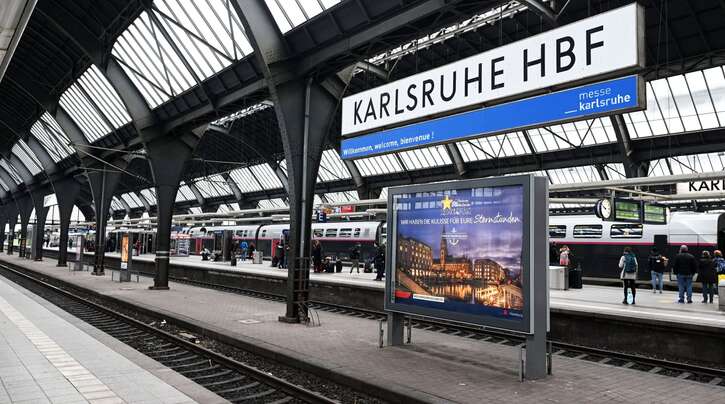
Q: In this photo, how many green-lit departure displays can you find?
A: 2